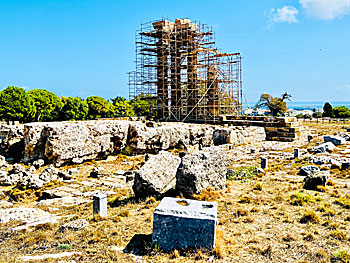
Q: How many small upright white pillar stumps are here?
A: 3